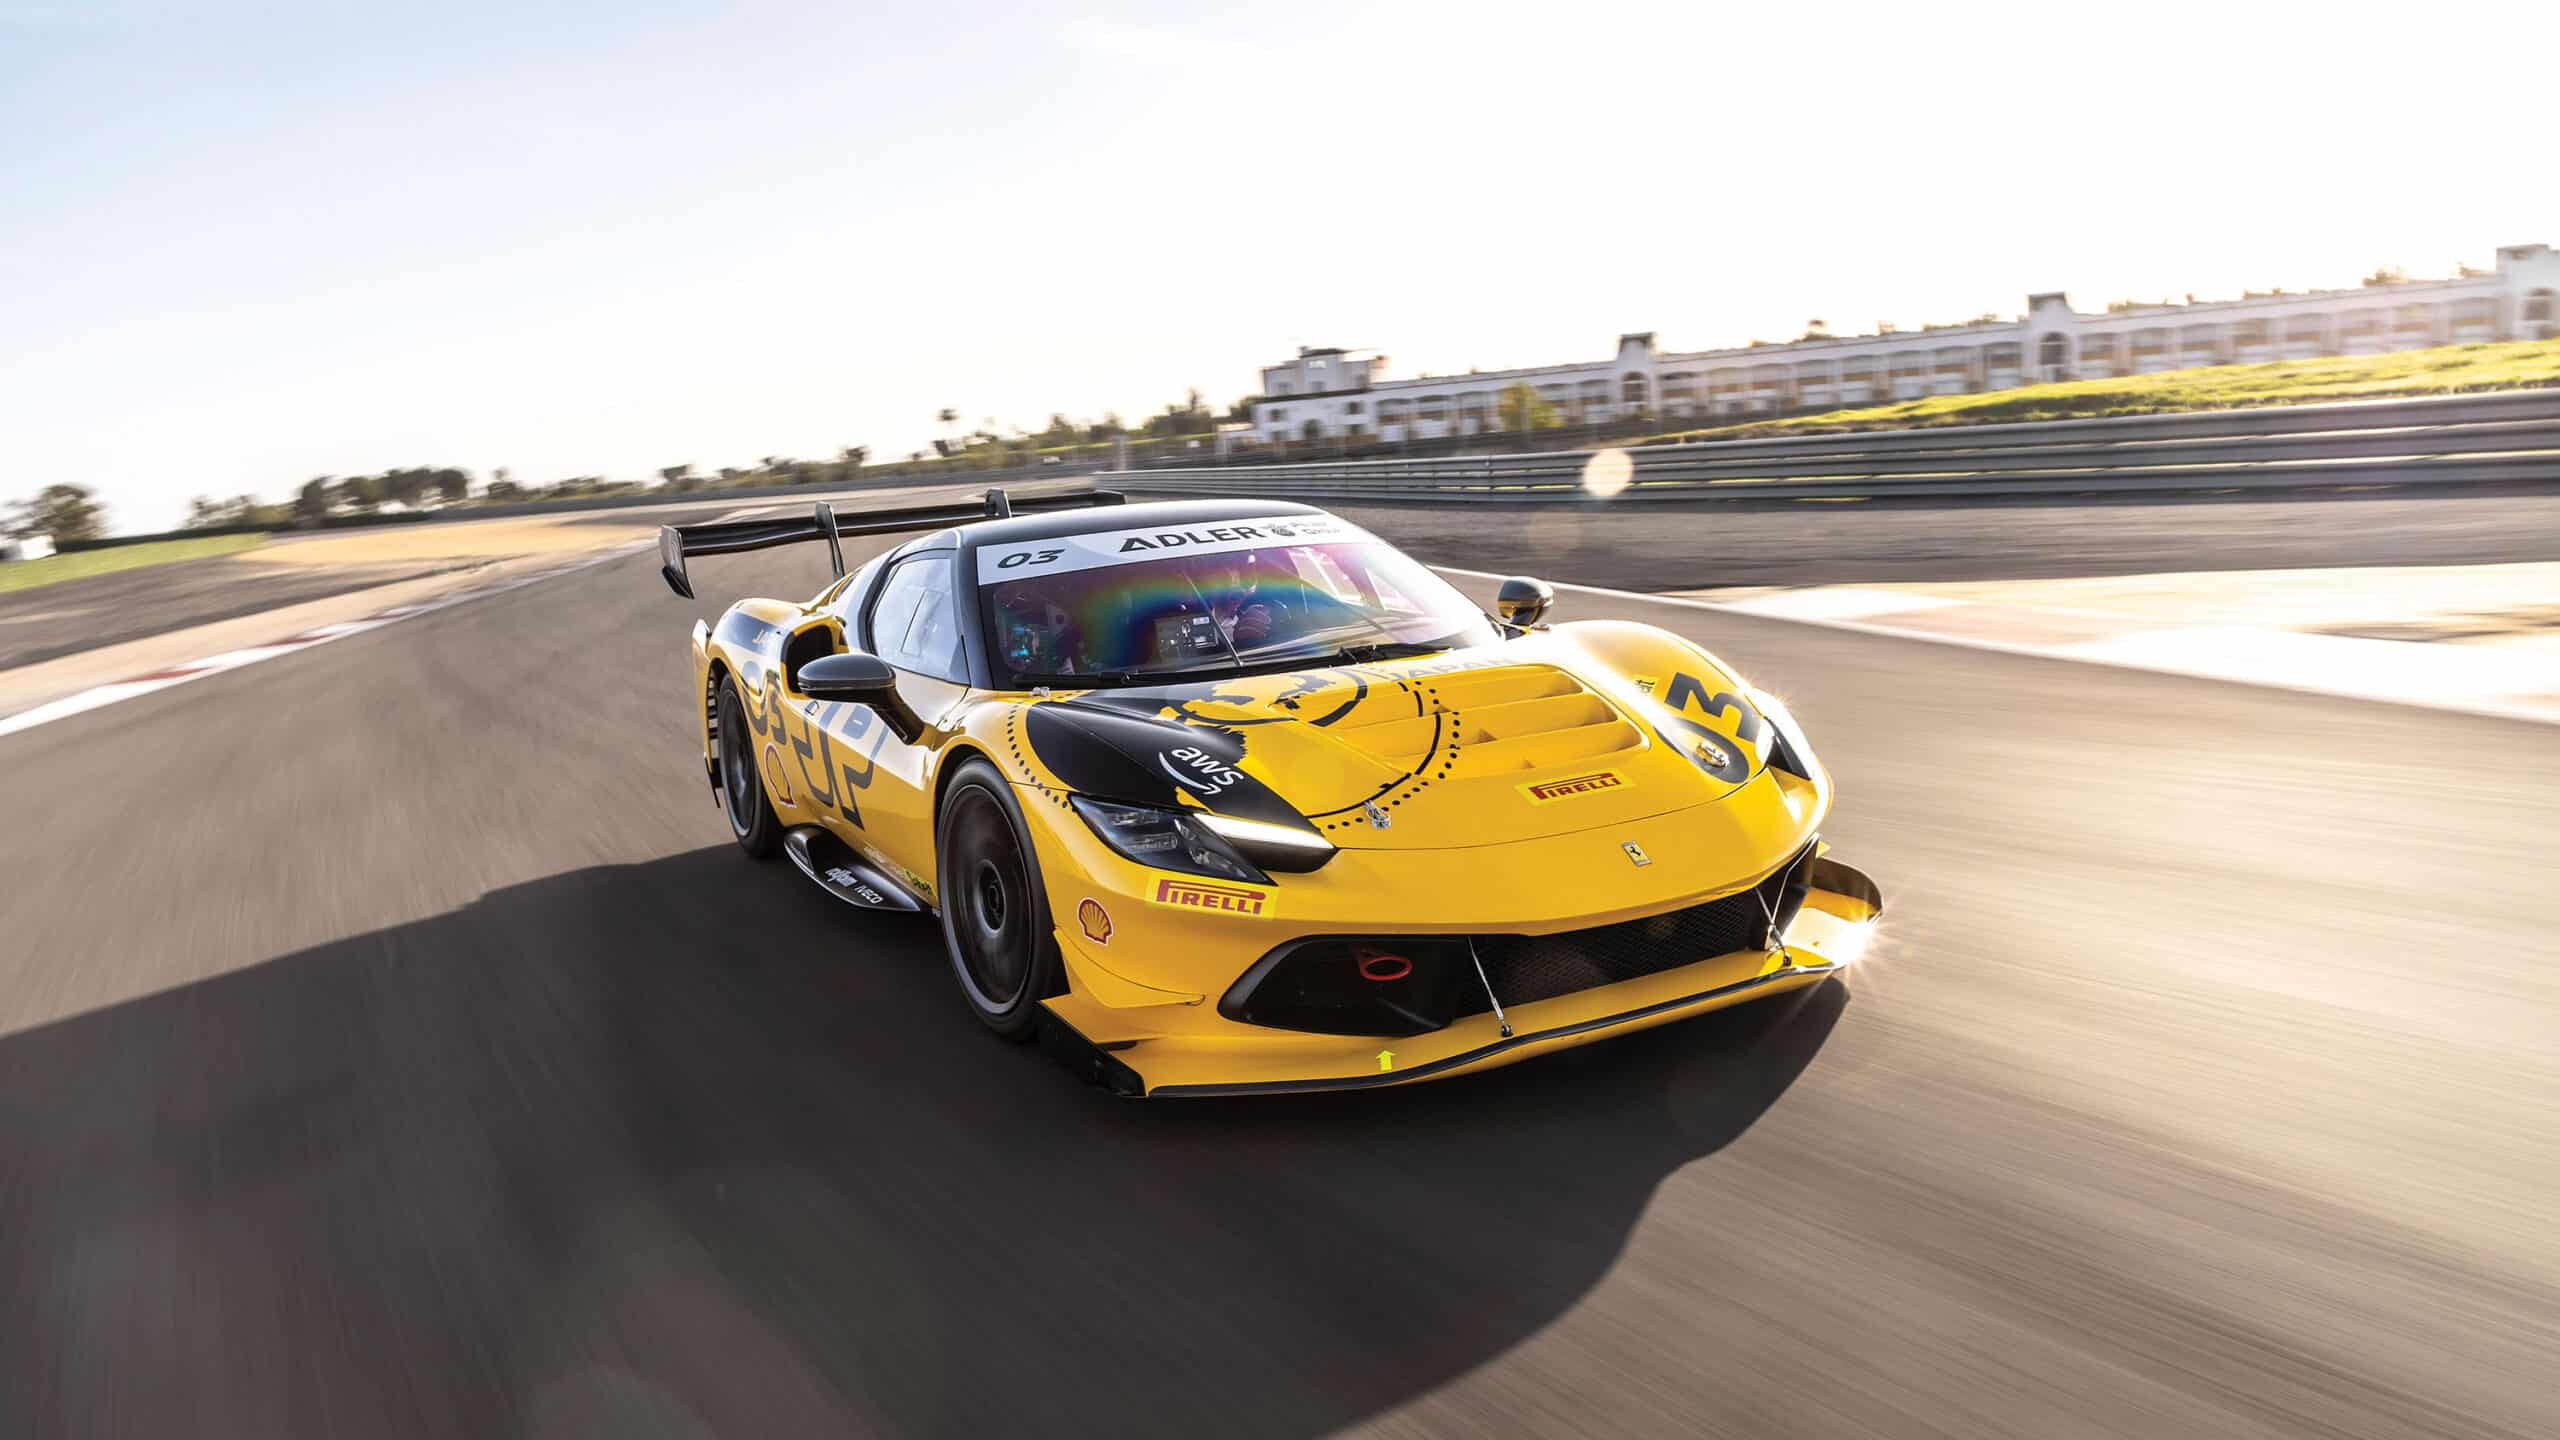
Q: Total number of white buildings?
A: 1